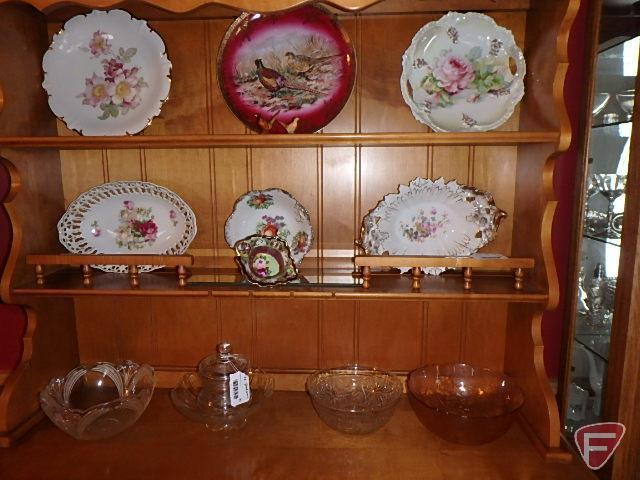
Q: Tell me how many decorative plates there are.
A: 7